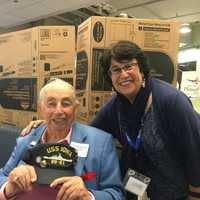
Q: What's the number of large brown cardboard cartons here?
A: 2